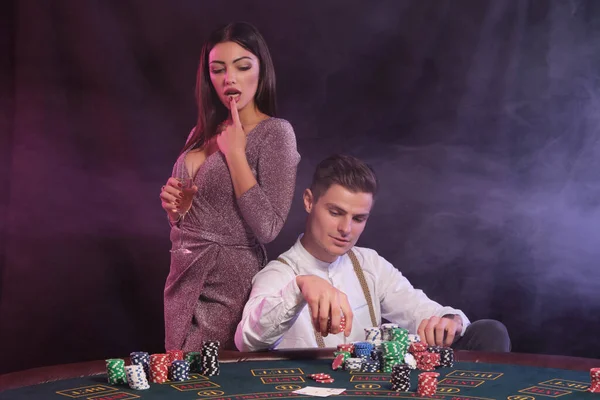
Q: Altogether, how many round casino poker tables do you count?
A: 1